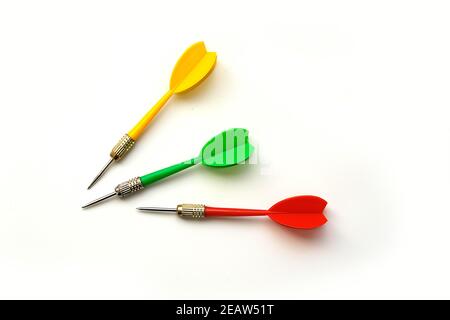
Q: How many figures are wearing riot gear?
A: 0